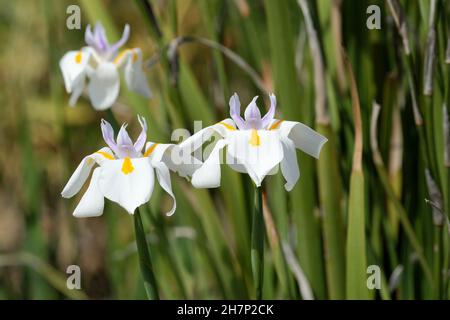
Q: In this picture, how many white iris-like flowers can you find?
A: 3